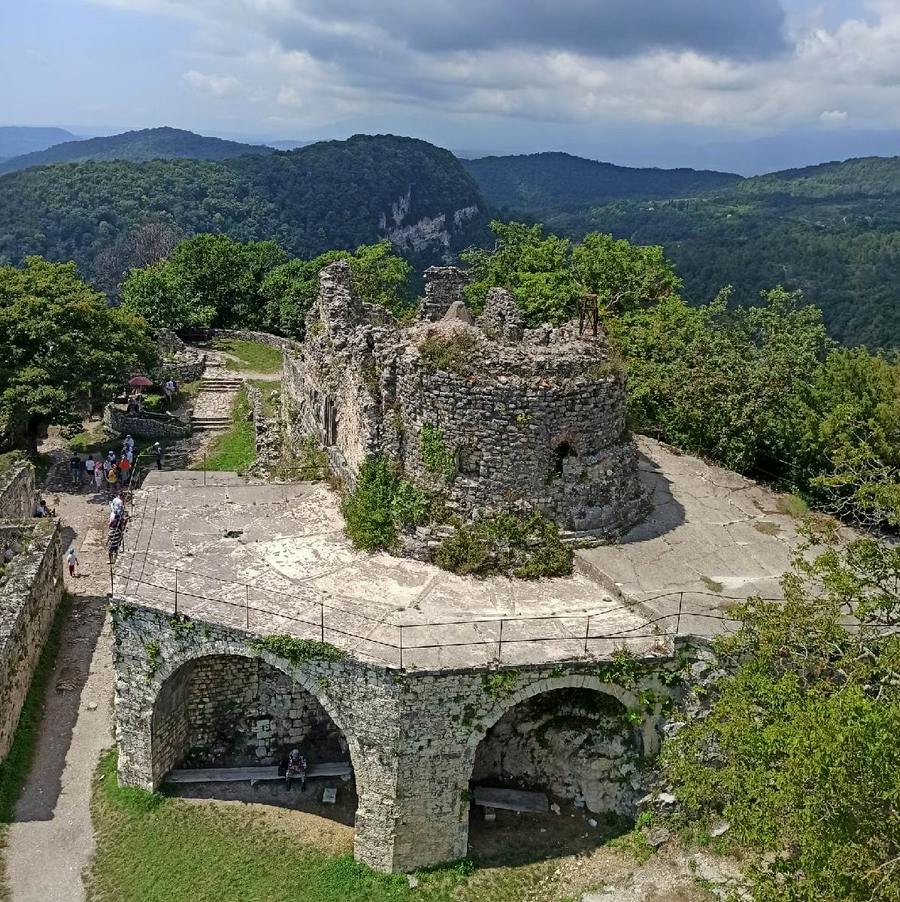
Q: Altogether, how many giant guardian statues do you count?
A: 0